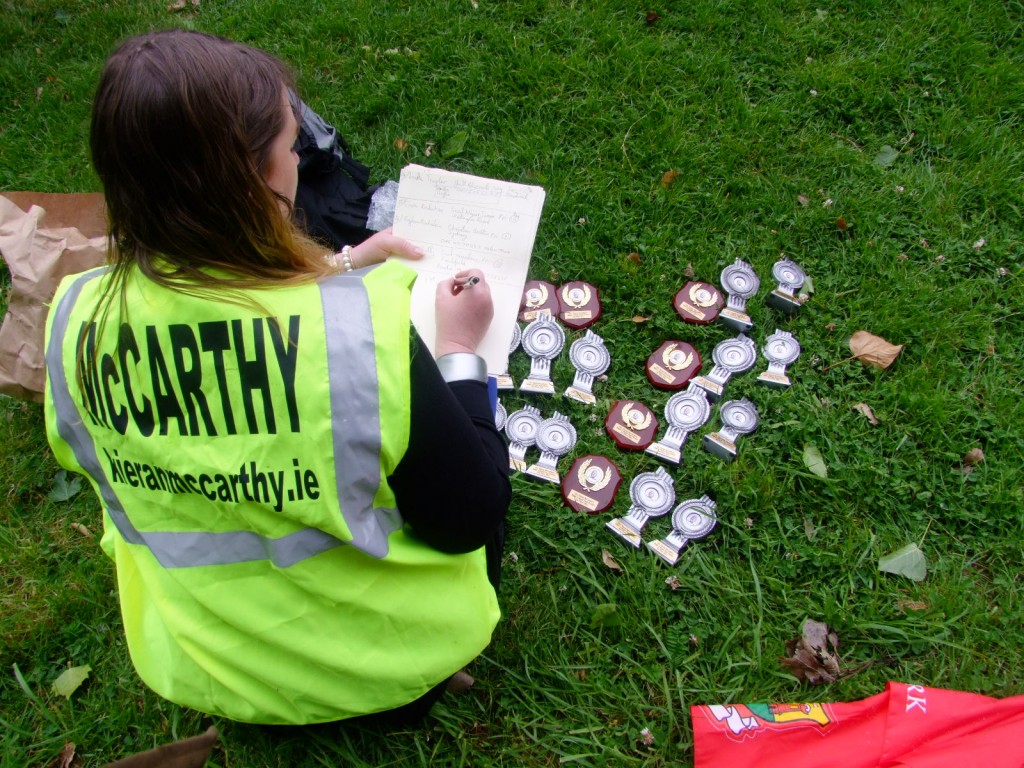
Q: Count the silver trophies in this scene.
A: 14